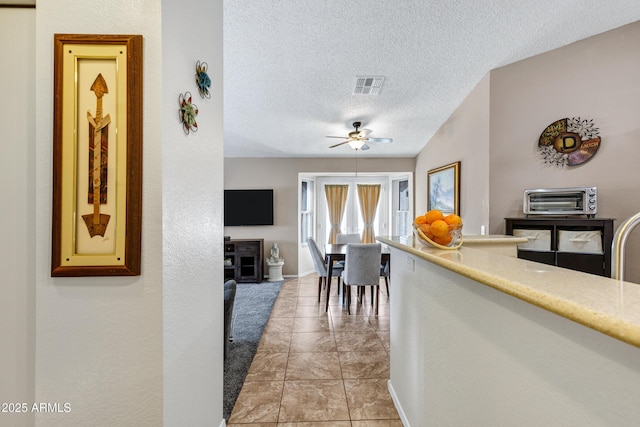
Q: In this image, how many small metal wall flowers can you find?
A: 2